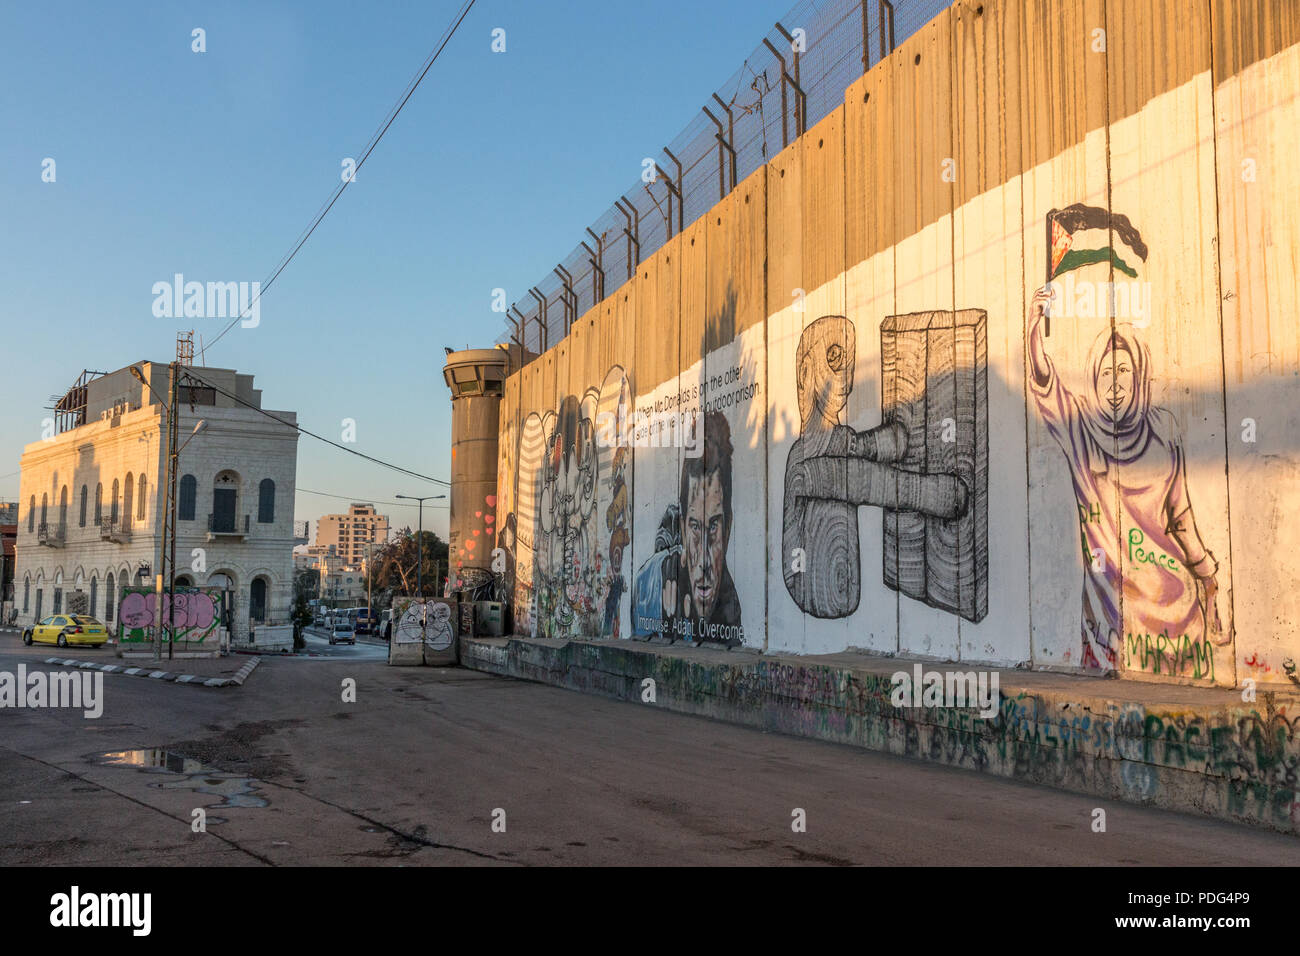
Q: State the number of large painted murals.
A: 4